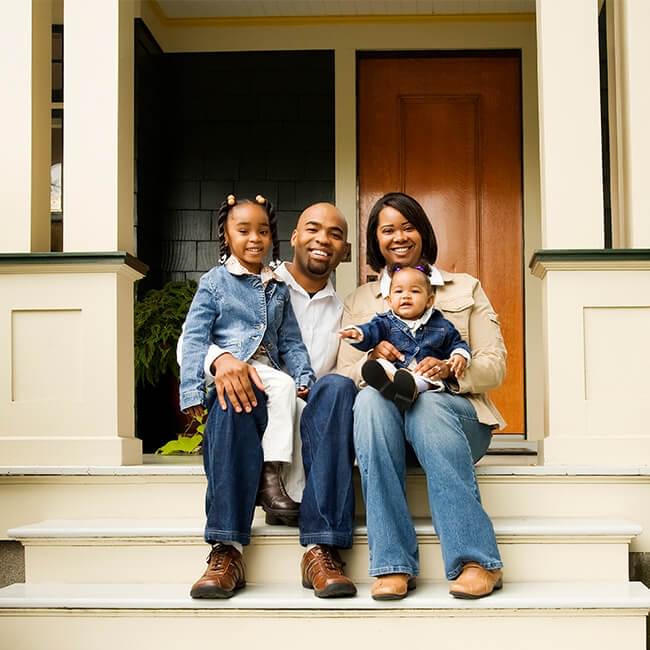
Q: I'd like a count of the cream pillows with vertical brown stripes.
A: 0